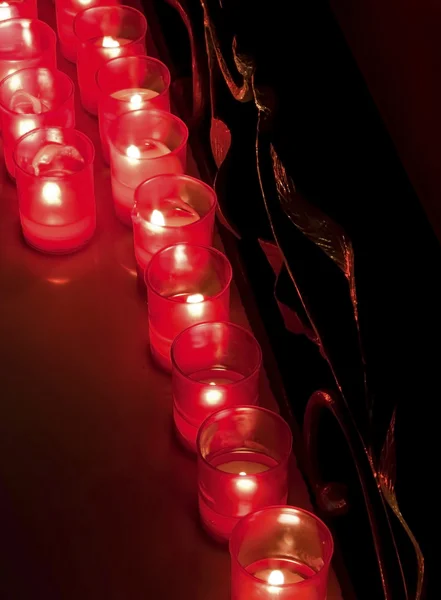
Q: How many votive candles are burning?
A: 13